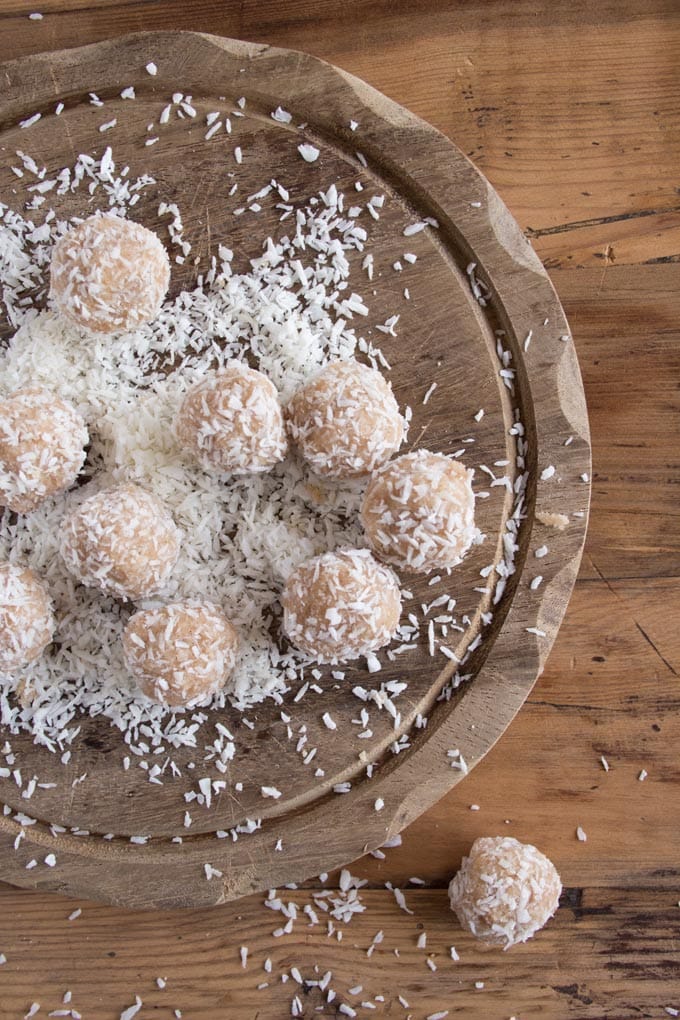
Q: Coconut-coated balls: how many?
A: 10